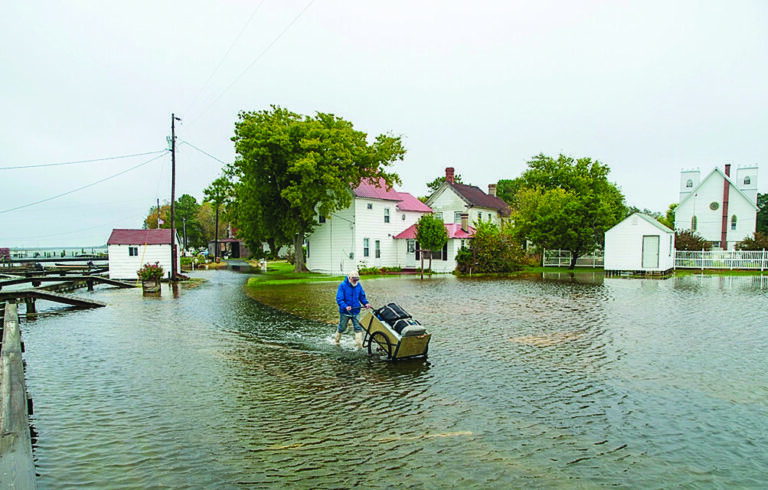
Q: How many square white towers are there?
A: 2